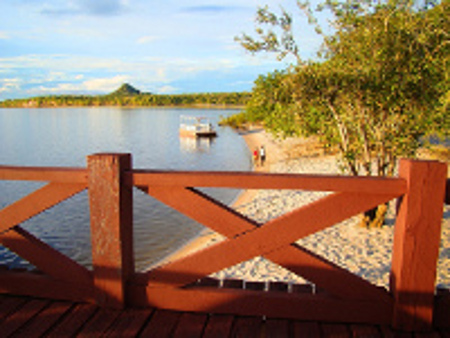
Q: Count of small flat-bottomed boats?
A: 1